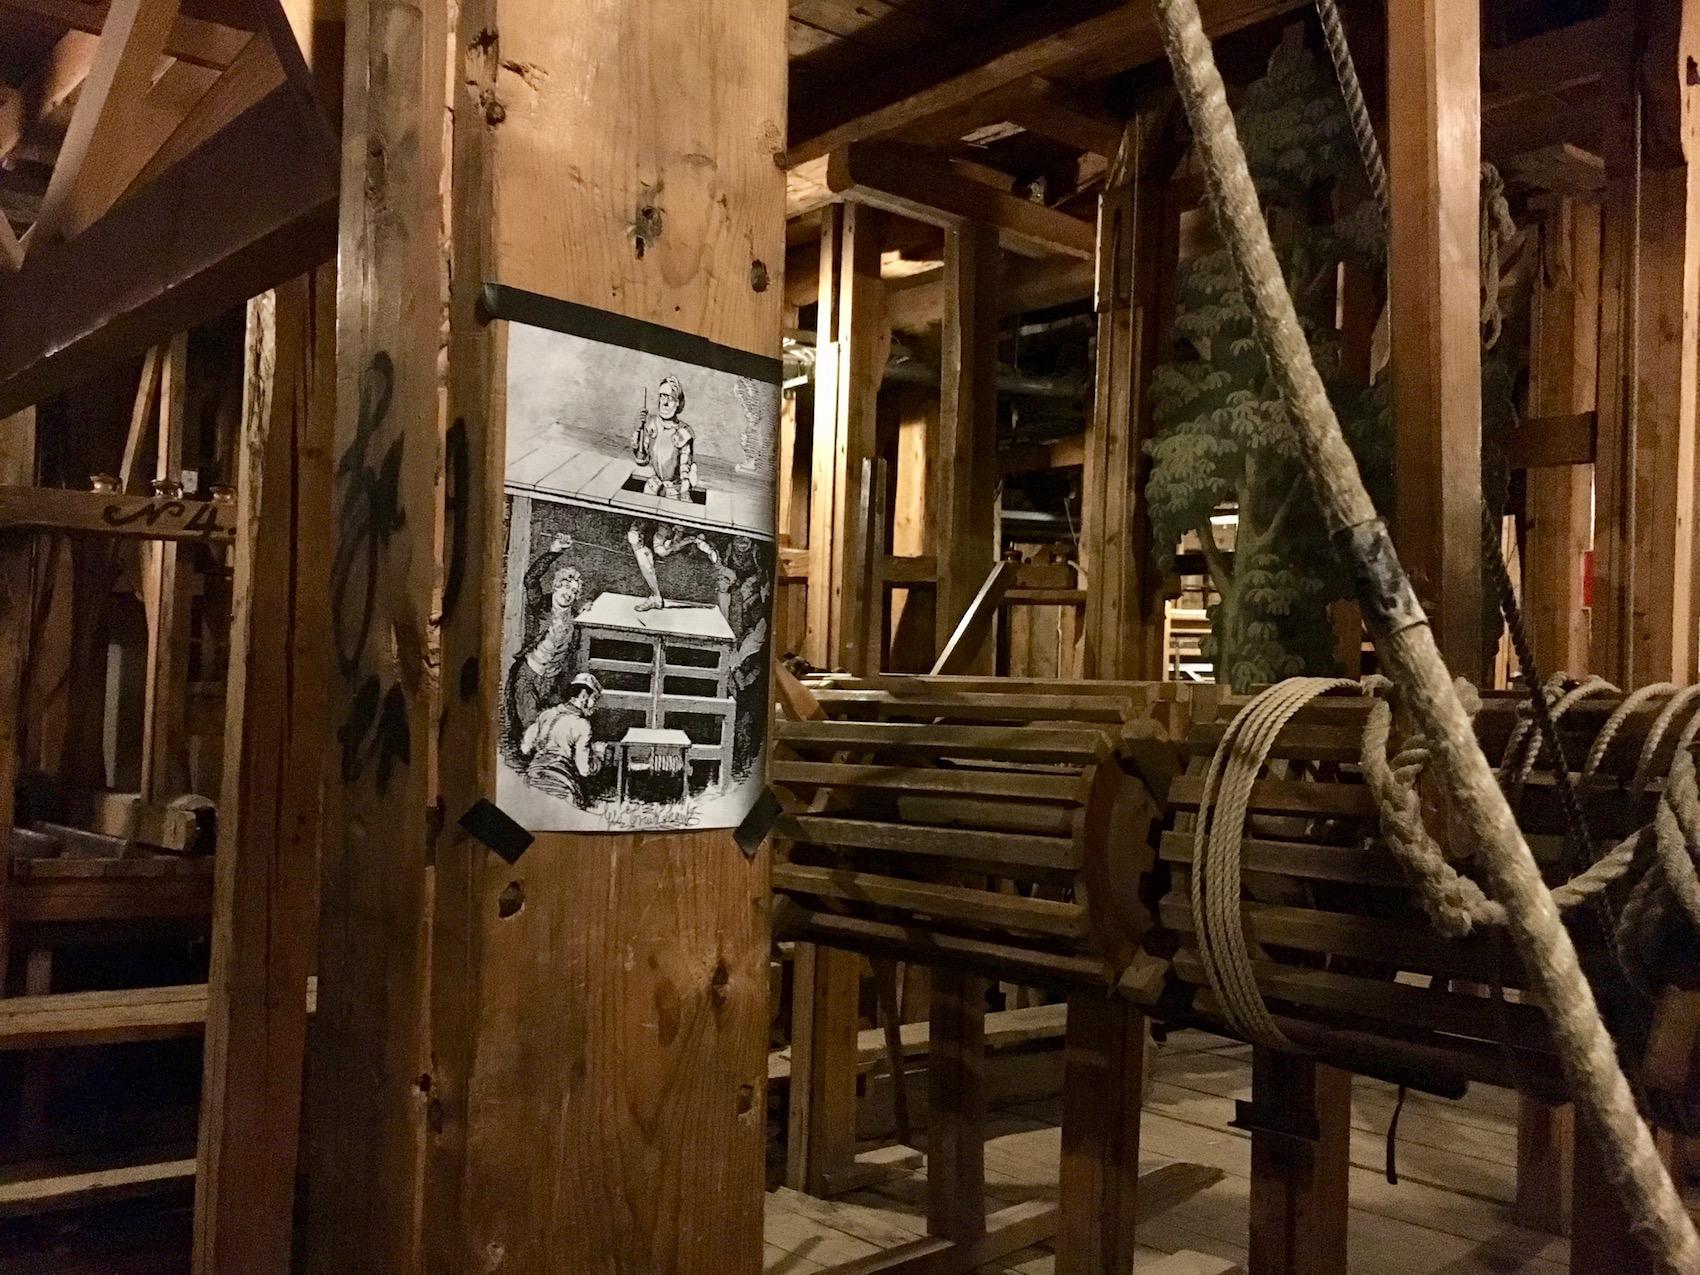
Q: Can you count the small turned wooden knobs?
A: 3